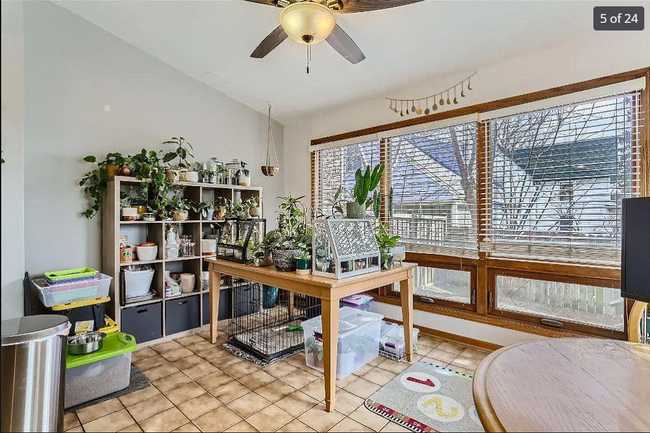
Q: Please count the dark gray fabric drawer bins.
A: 4